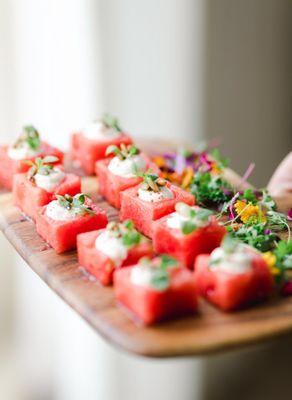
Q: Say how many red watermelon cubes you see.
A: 10